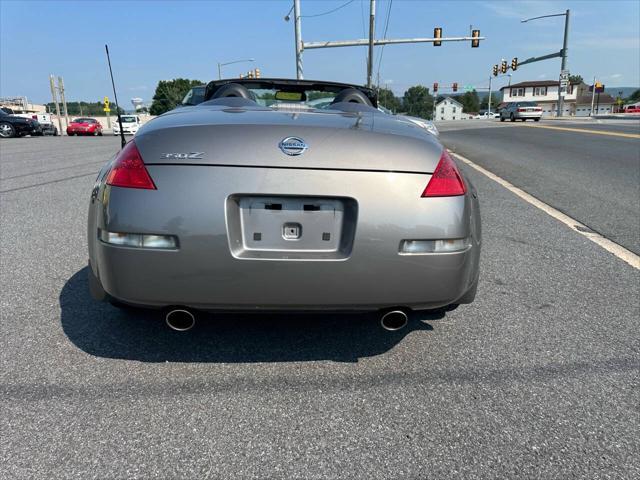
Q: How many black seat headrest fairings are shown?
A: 2